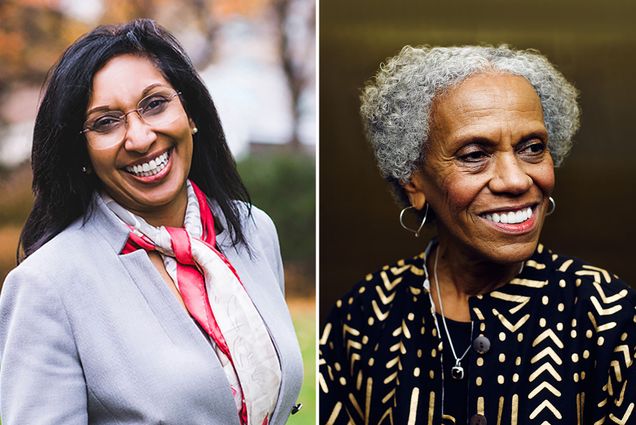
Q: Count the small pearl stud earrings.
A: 2